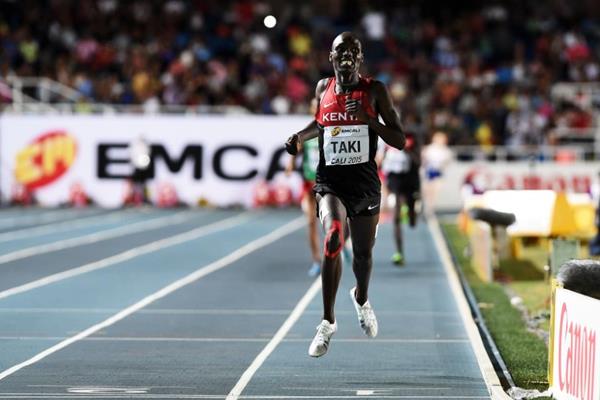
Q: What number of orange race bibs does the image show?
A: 0